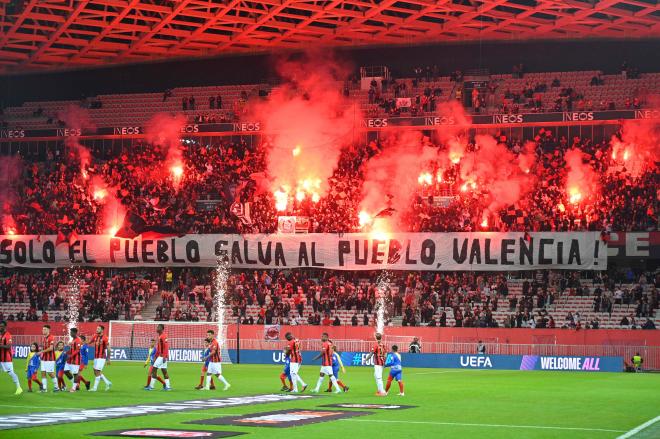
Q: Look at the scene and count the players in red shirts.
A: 9